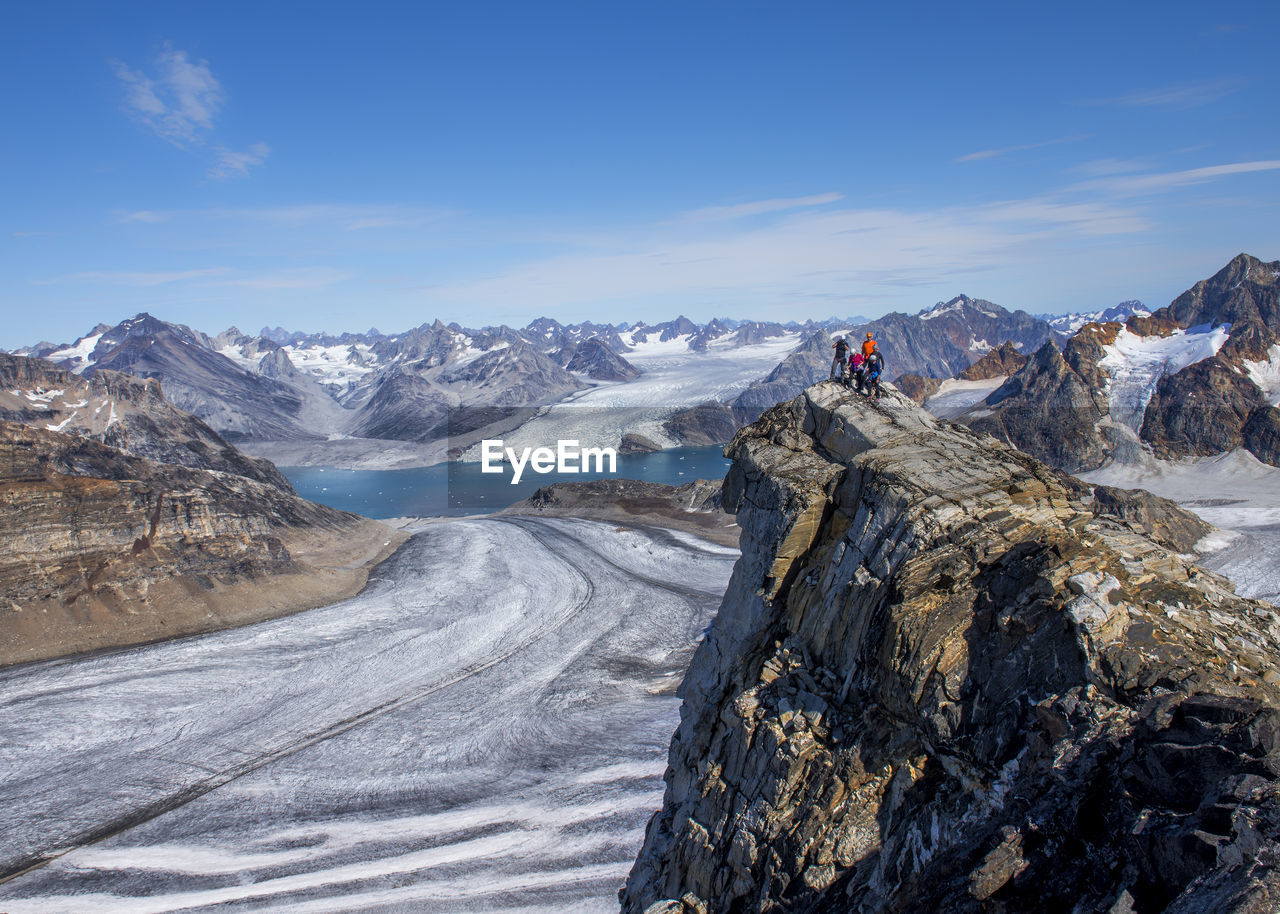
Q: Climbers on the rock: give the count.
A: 5